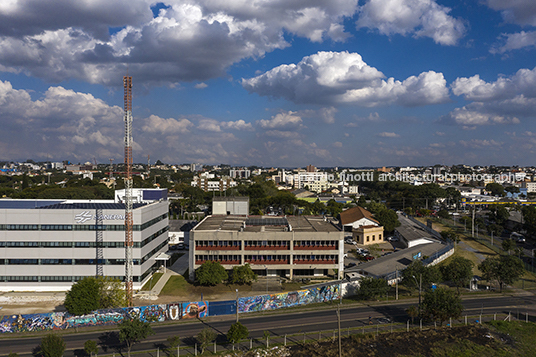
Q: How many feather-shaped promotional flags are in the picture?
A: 0